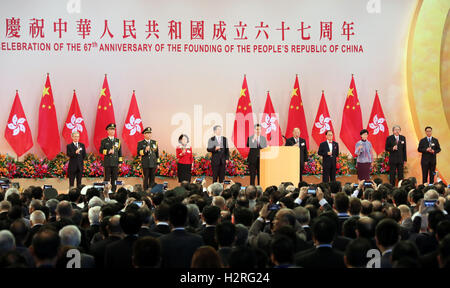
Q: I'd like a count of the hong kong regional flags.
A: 6